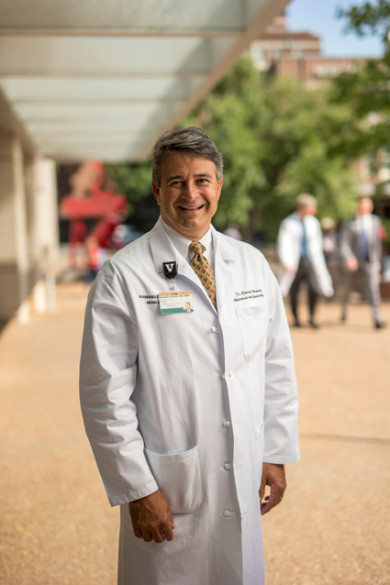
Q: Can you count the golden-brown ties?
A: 1